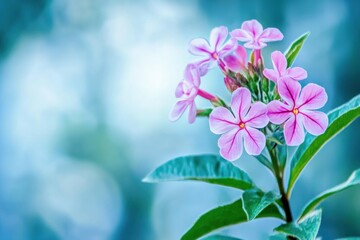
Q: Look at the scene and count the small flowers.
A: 6